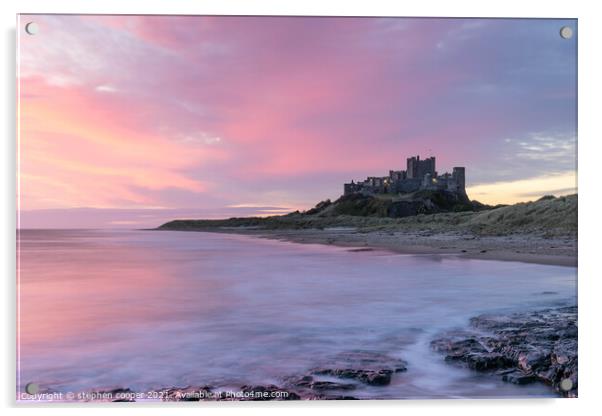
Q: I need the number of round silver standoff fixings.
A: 4